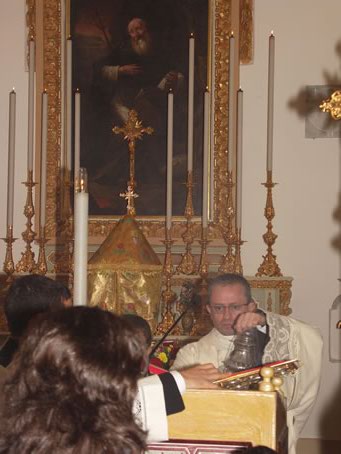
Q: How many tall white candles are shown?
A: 12